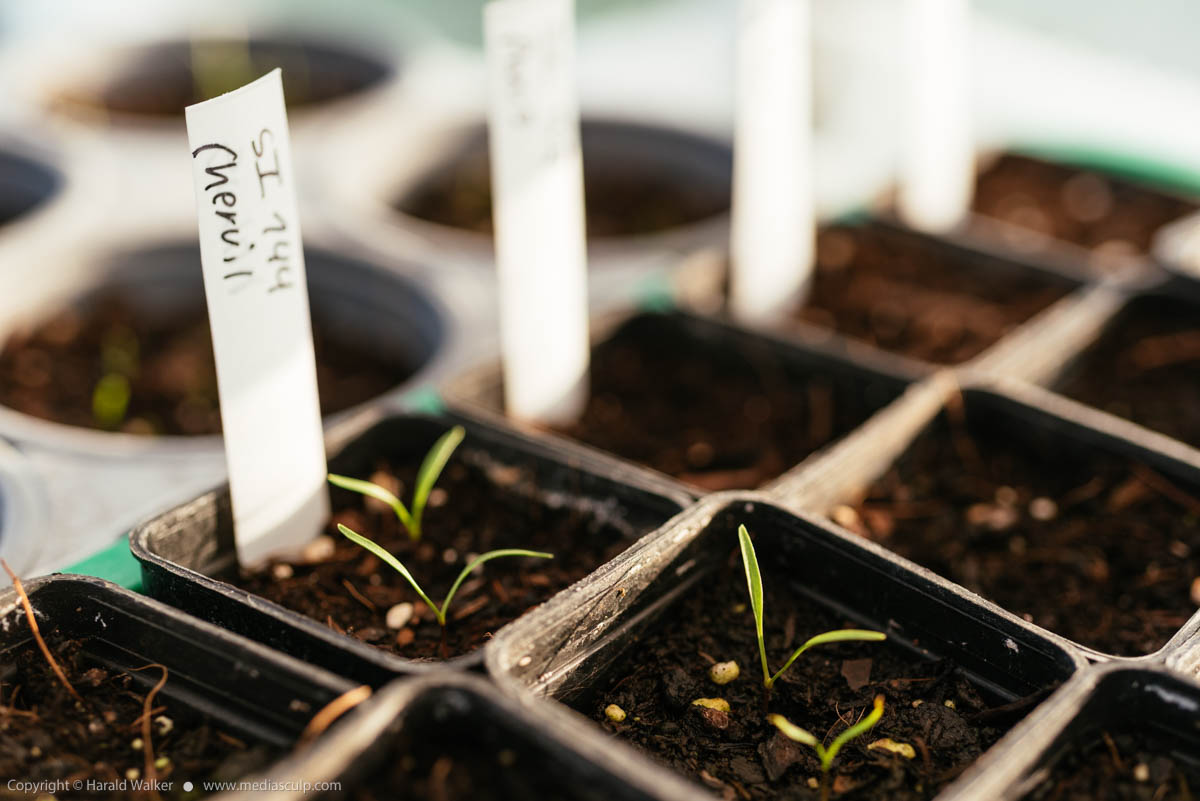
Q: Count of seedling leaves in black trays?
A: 8